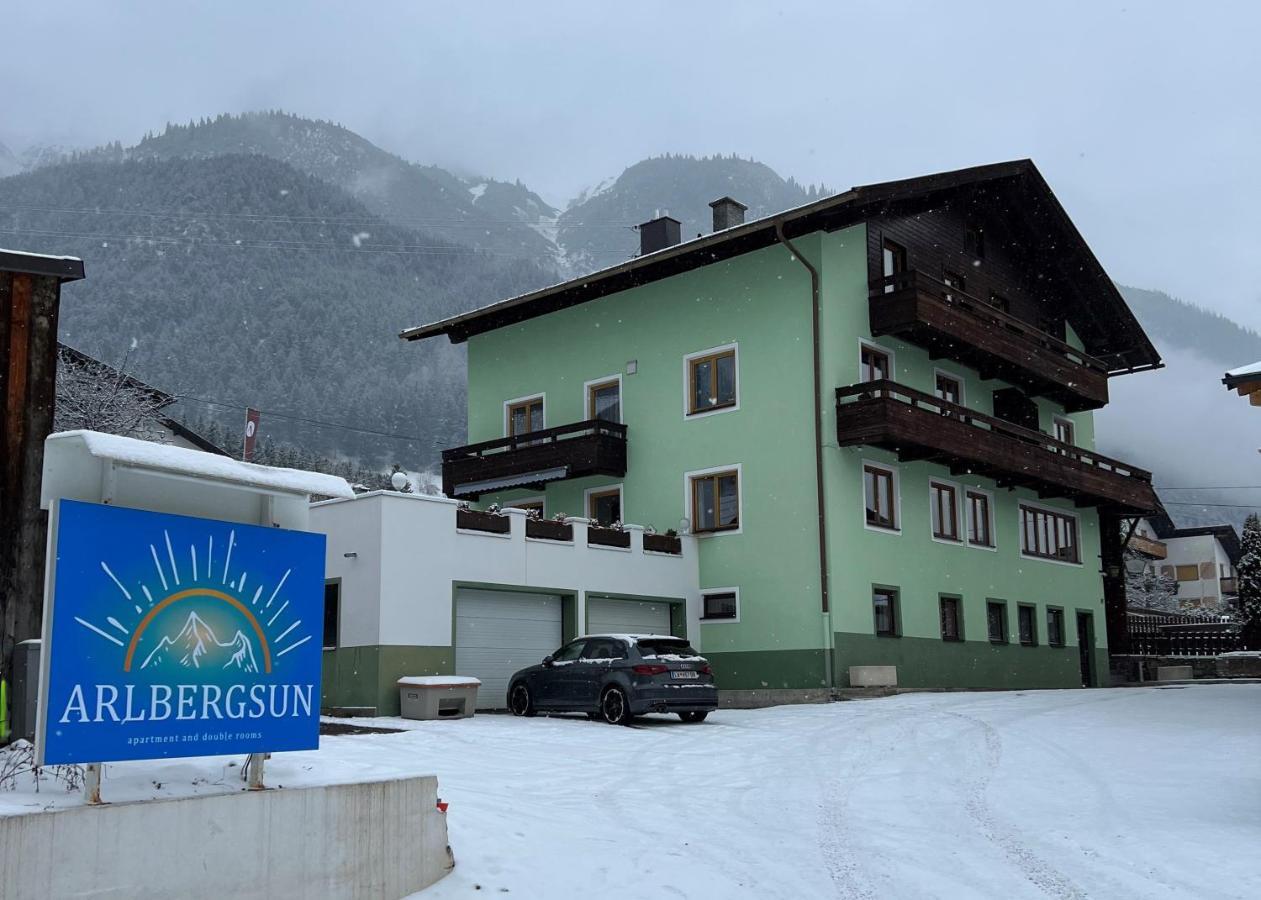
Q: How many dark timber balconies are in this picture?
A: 3